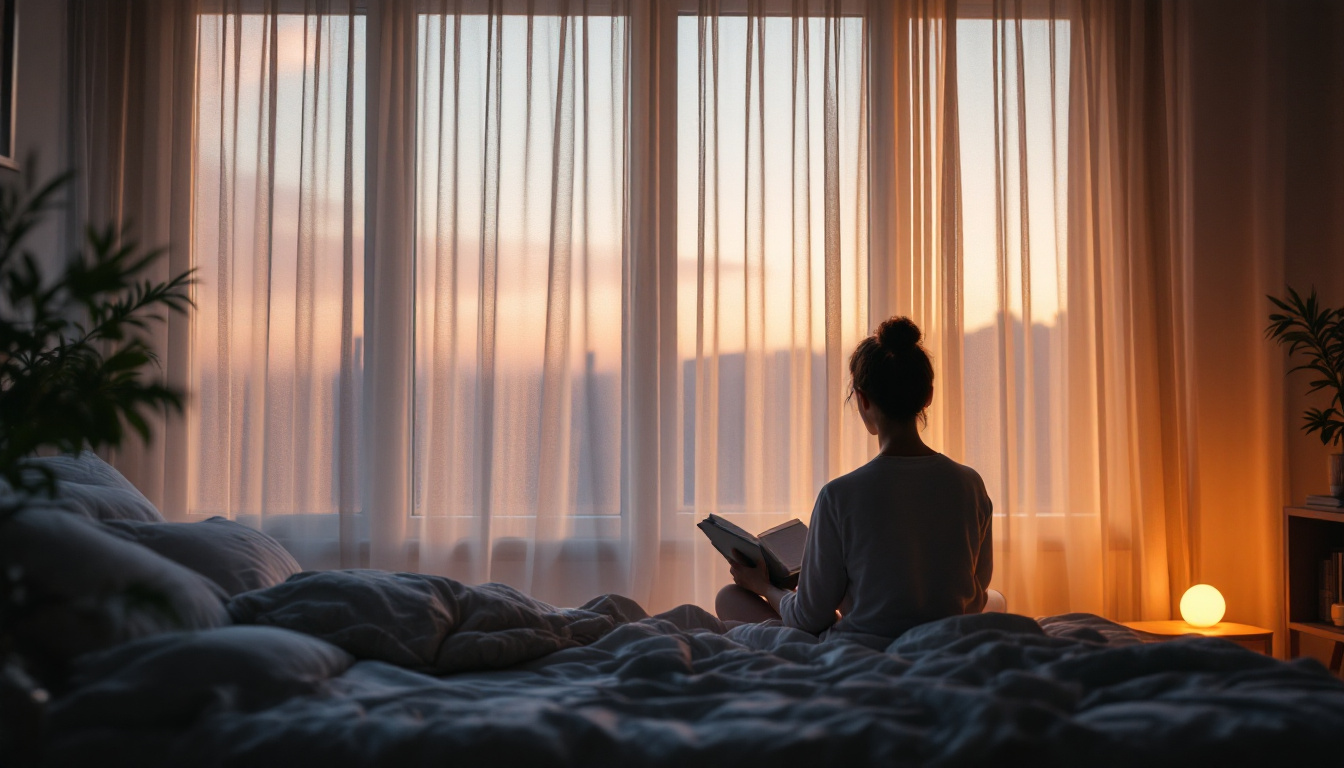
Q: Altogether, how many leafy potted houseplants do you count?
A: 2